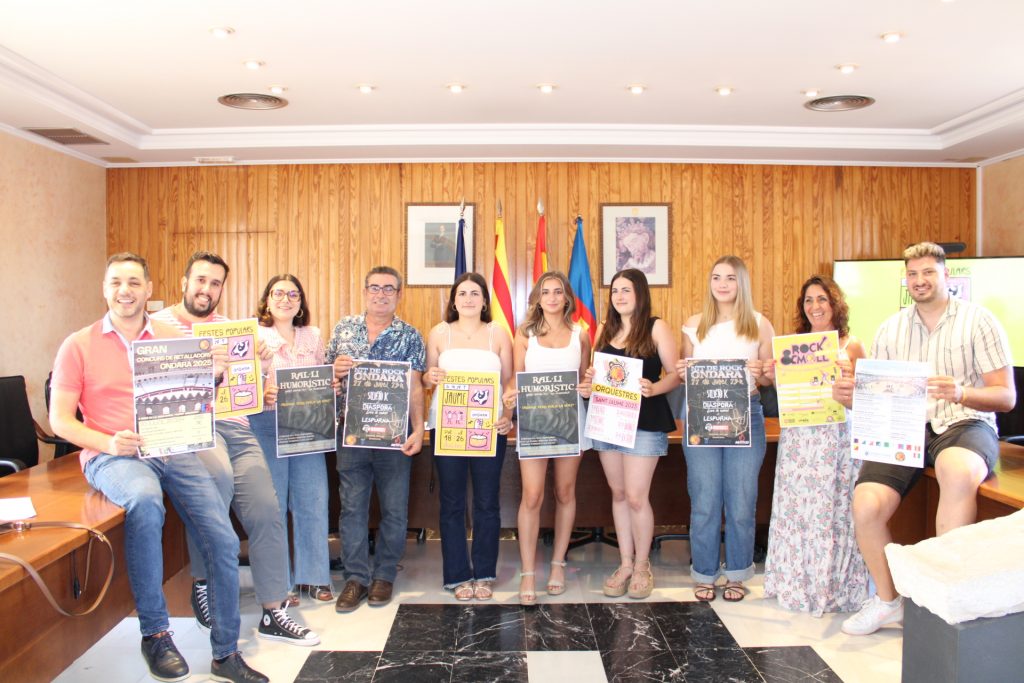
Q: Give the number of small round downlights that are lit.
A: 11